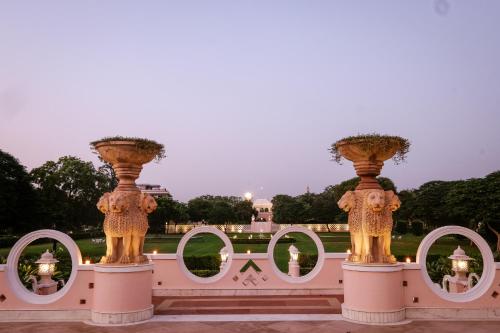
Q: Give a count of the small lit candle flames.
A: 5